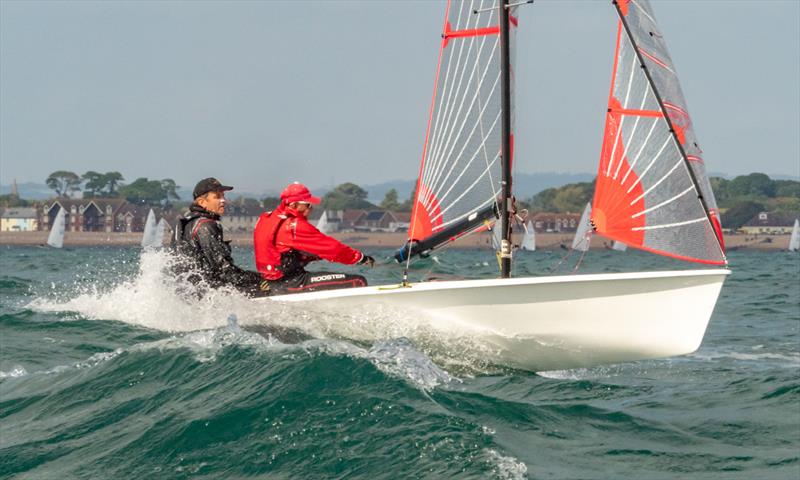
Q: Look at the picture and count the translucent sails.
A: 2